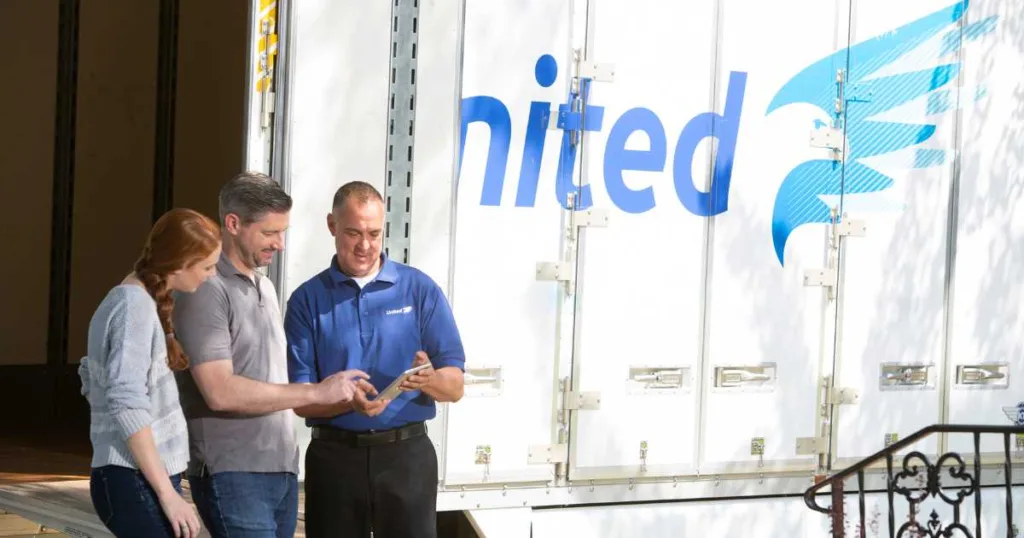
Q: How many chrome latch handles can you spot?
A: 5